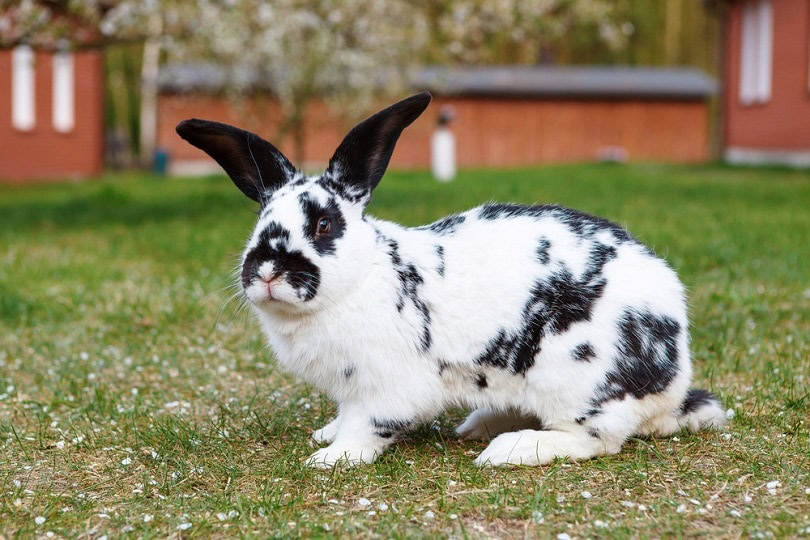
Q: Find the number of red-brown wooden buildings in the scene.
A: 3